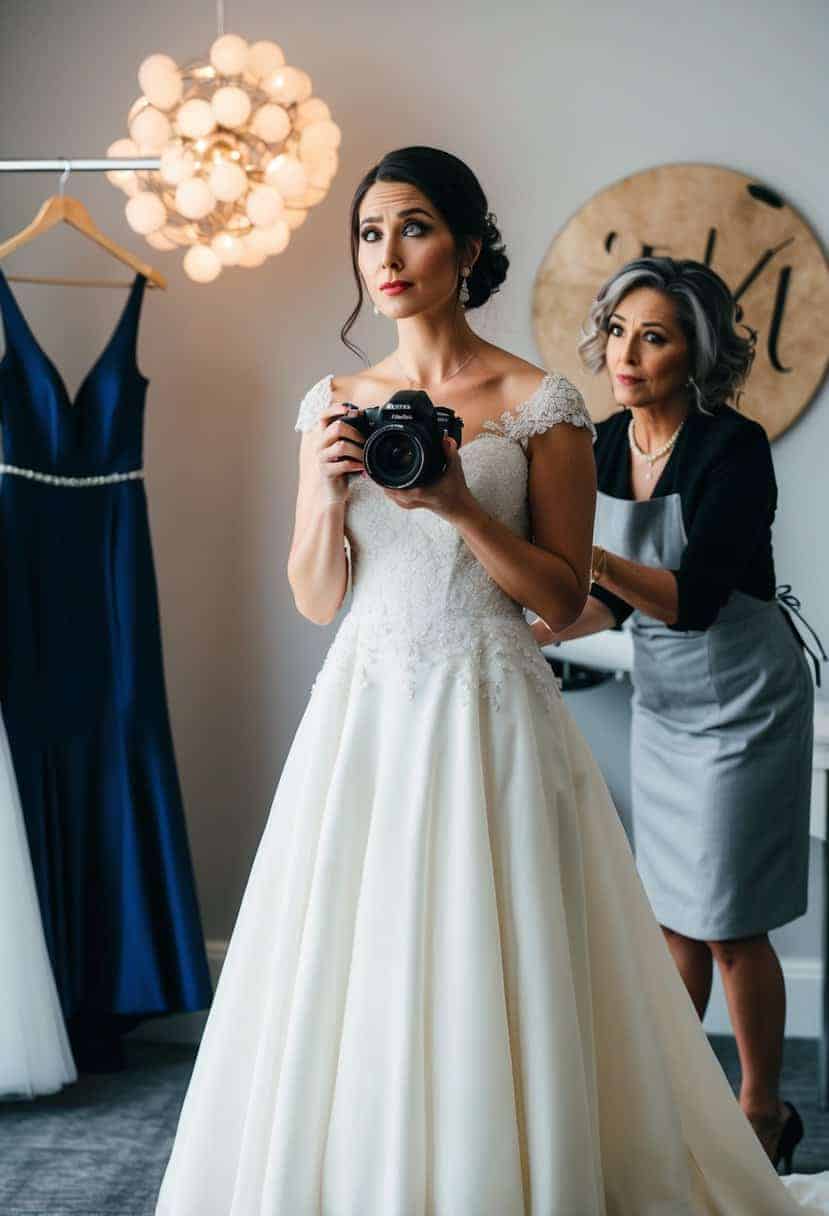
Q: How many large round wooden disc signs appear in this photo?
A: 1